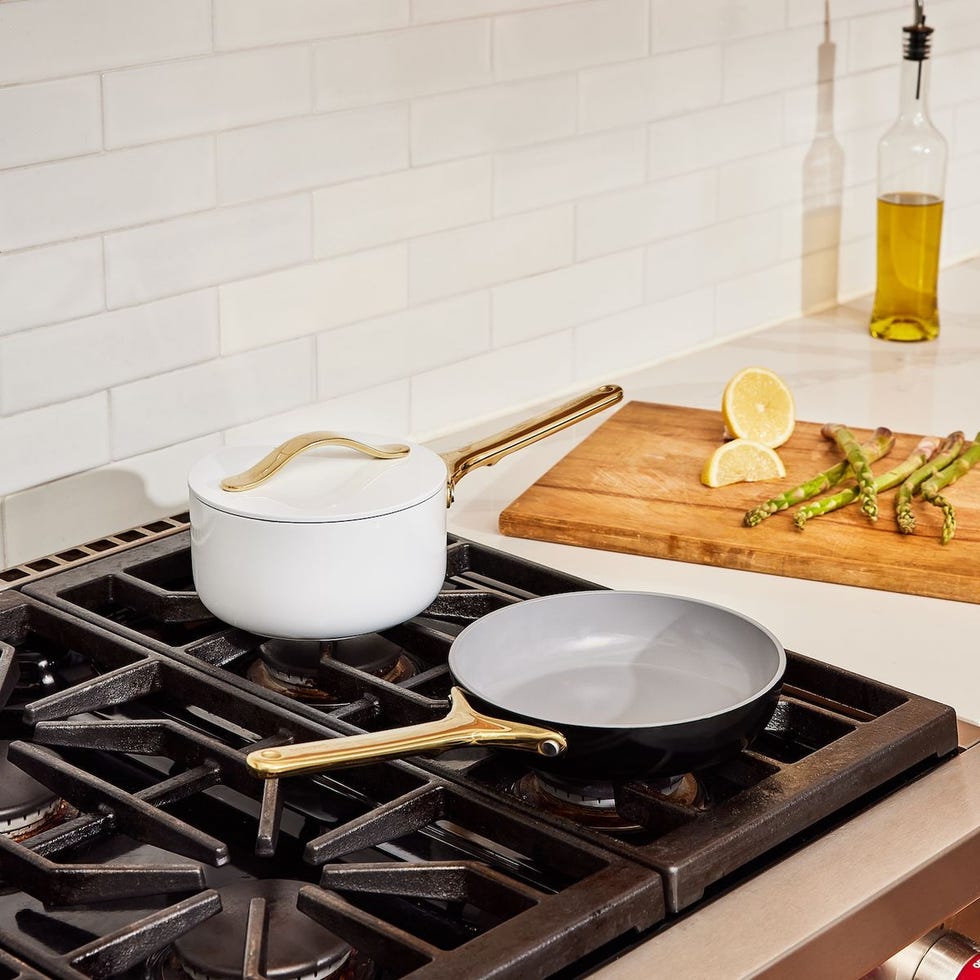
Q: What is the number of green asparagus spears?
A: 5